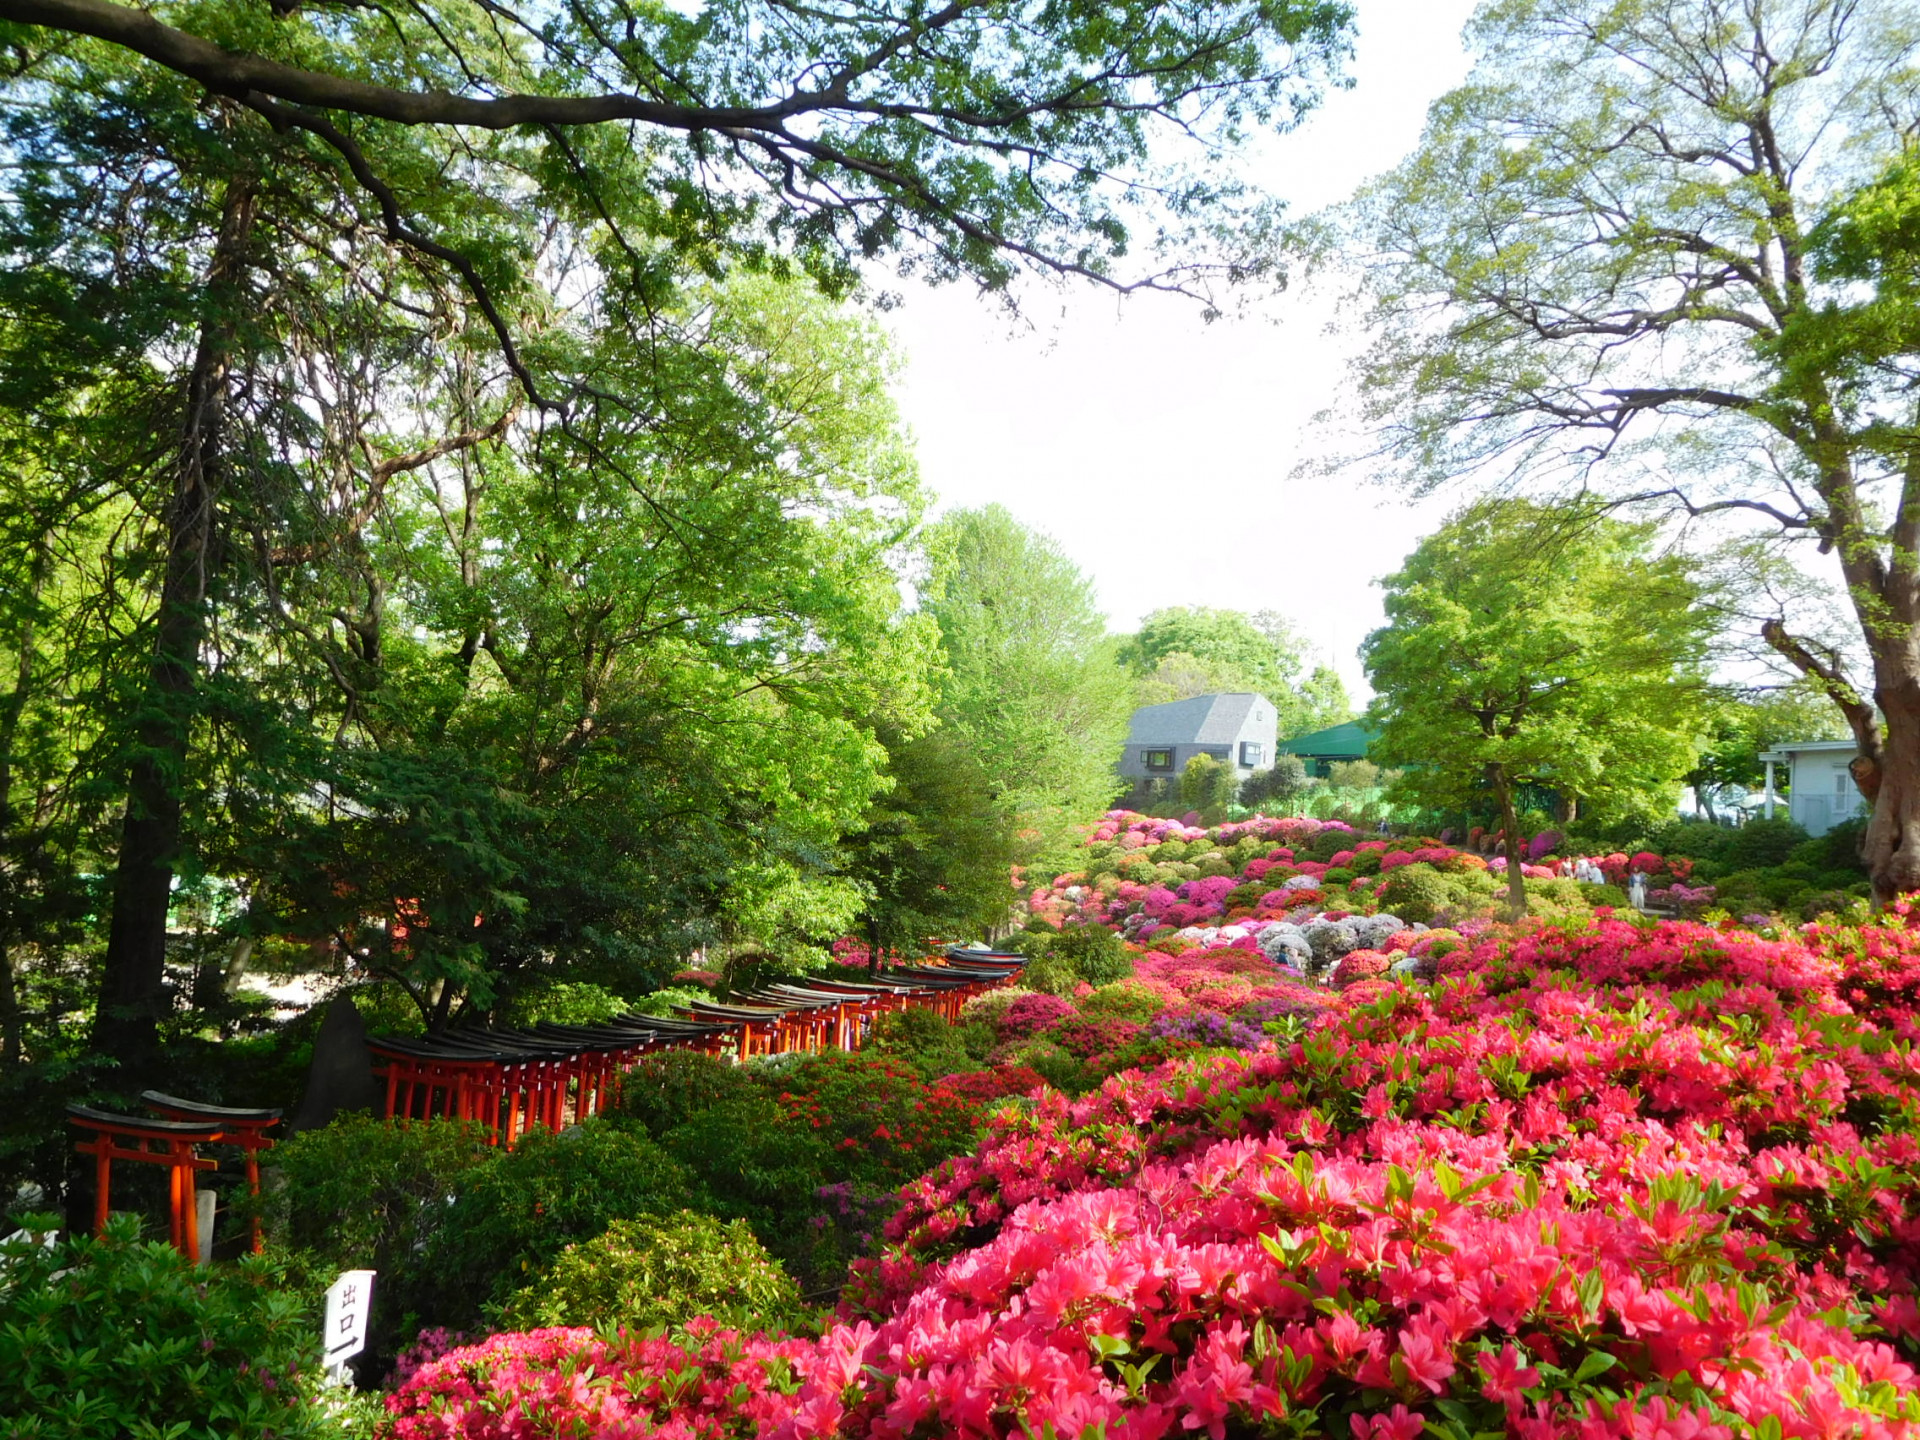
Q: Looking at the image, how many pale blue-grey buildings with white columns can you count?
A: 1